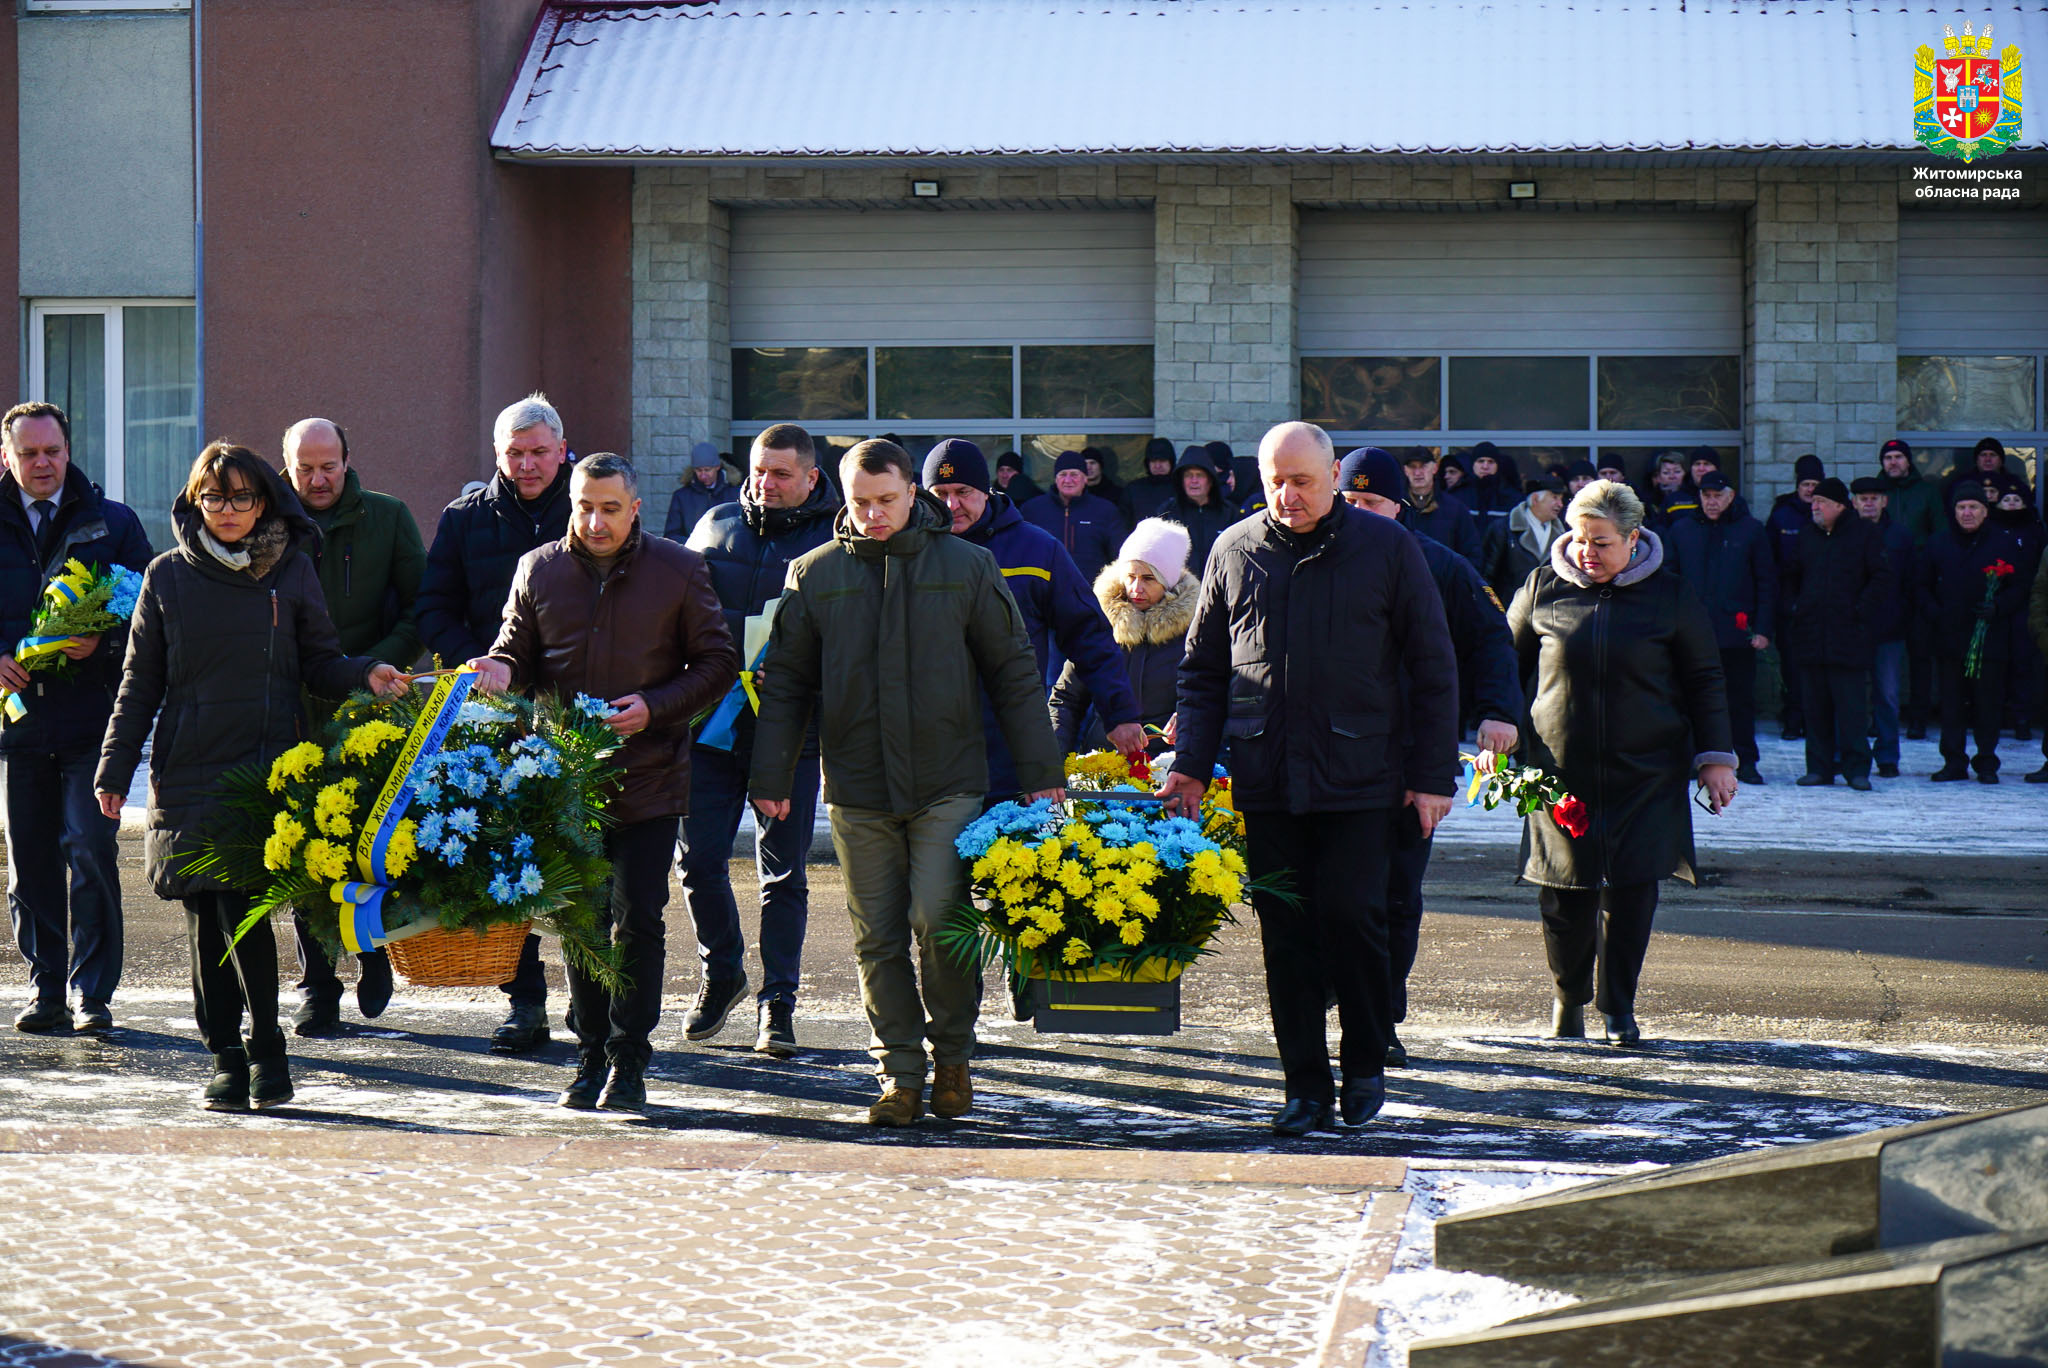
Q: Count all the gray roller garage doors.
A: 3